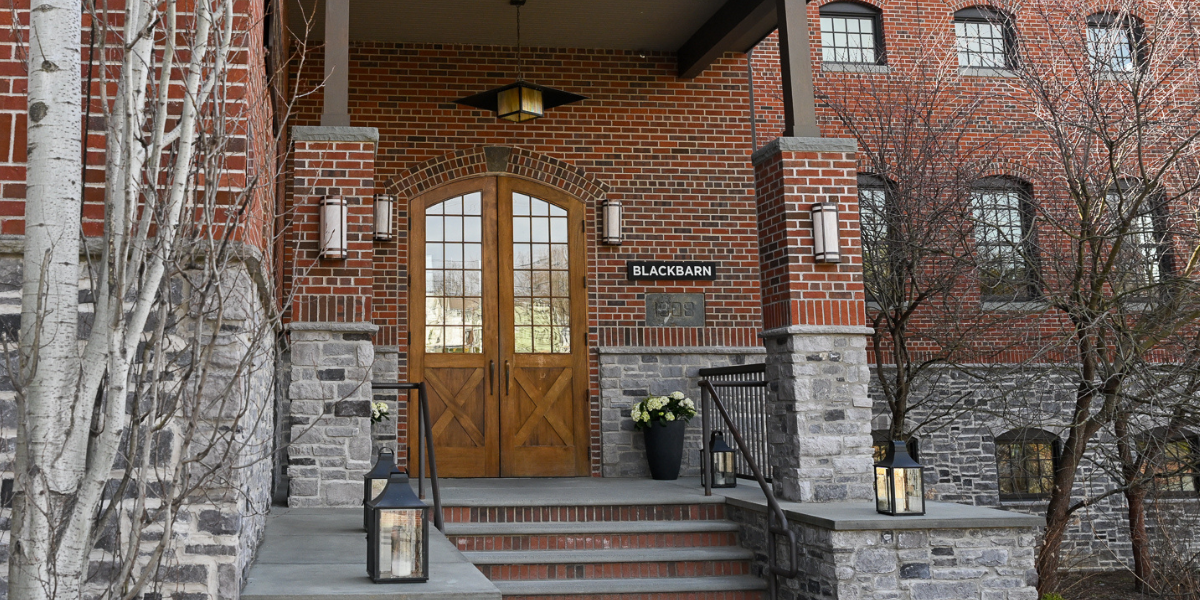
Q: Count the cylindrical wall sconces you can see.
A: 4